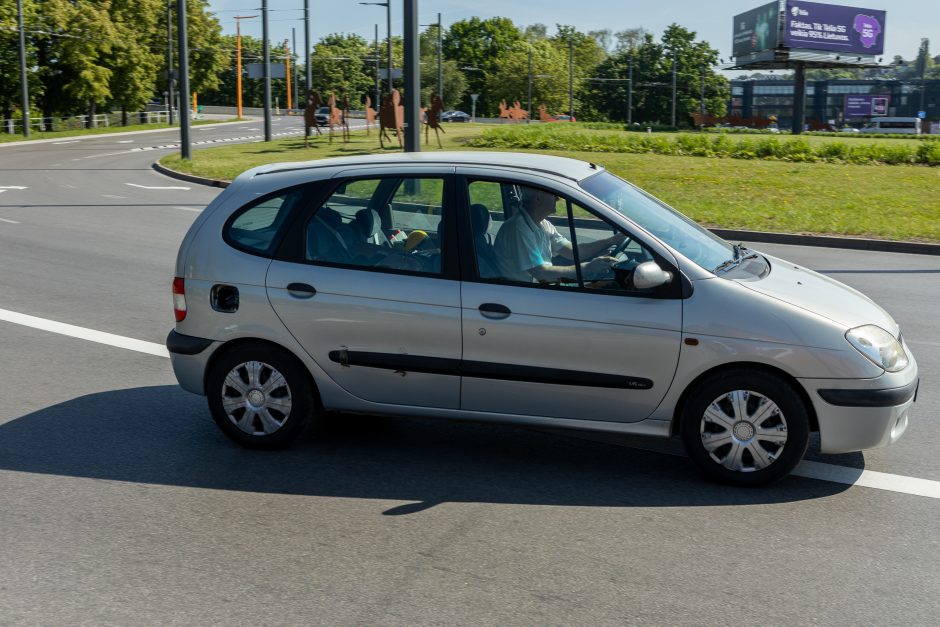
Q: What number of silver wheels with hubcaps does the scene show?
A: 2